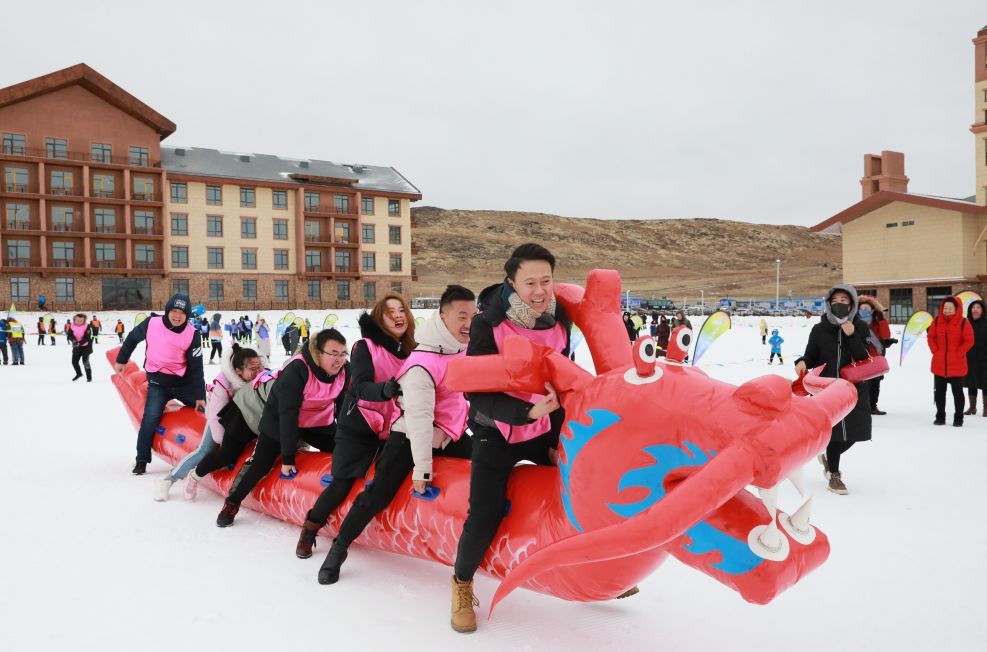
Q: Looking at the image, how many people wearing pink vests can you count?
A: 8